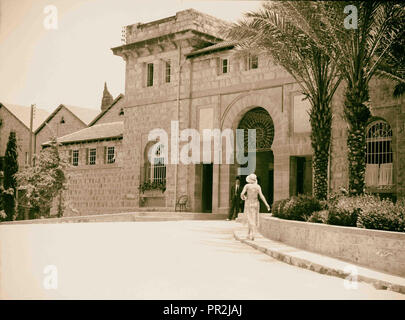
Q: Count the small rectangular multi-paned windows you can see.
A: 7